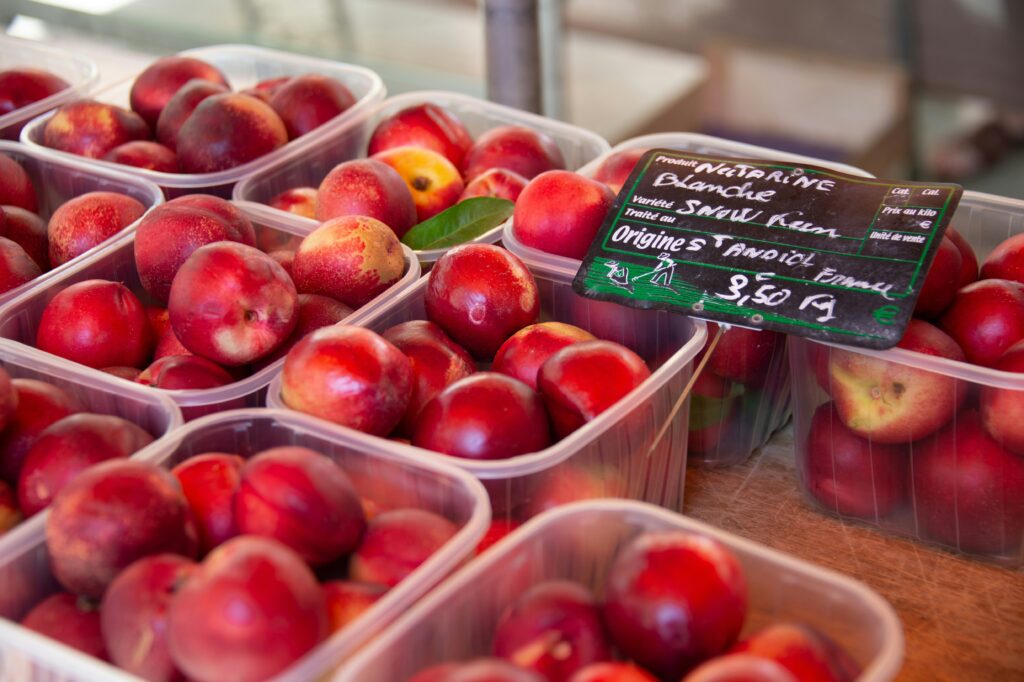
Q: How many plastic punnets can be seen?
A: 11